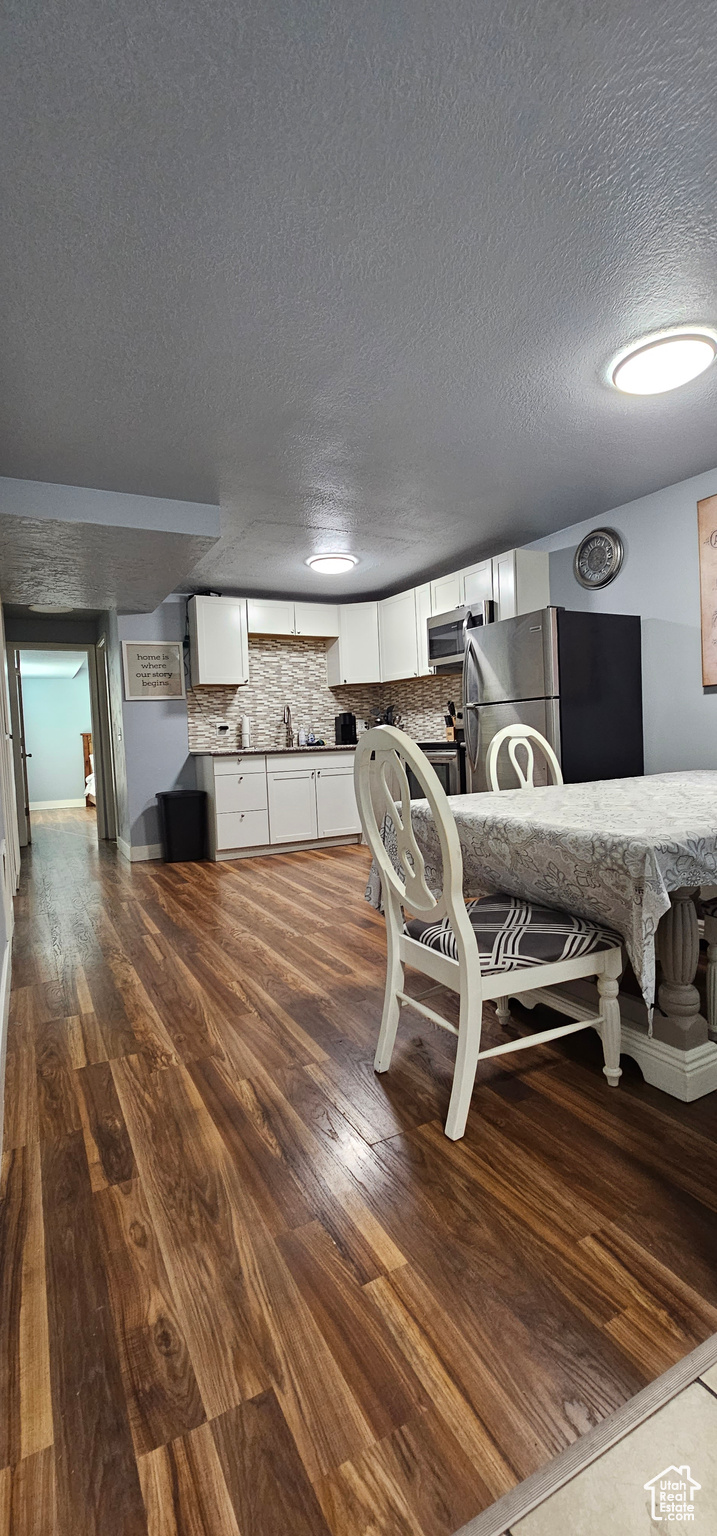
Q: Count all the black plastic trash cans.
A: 1